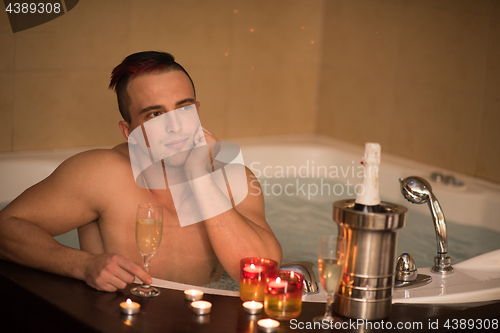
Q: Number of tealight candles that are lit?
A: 5